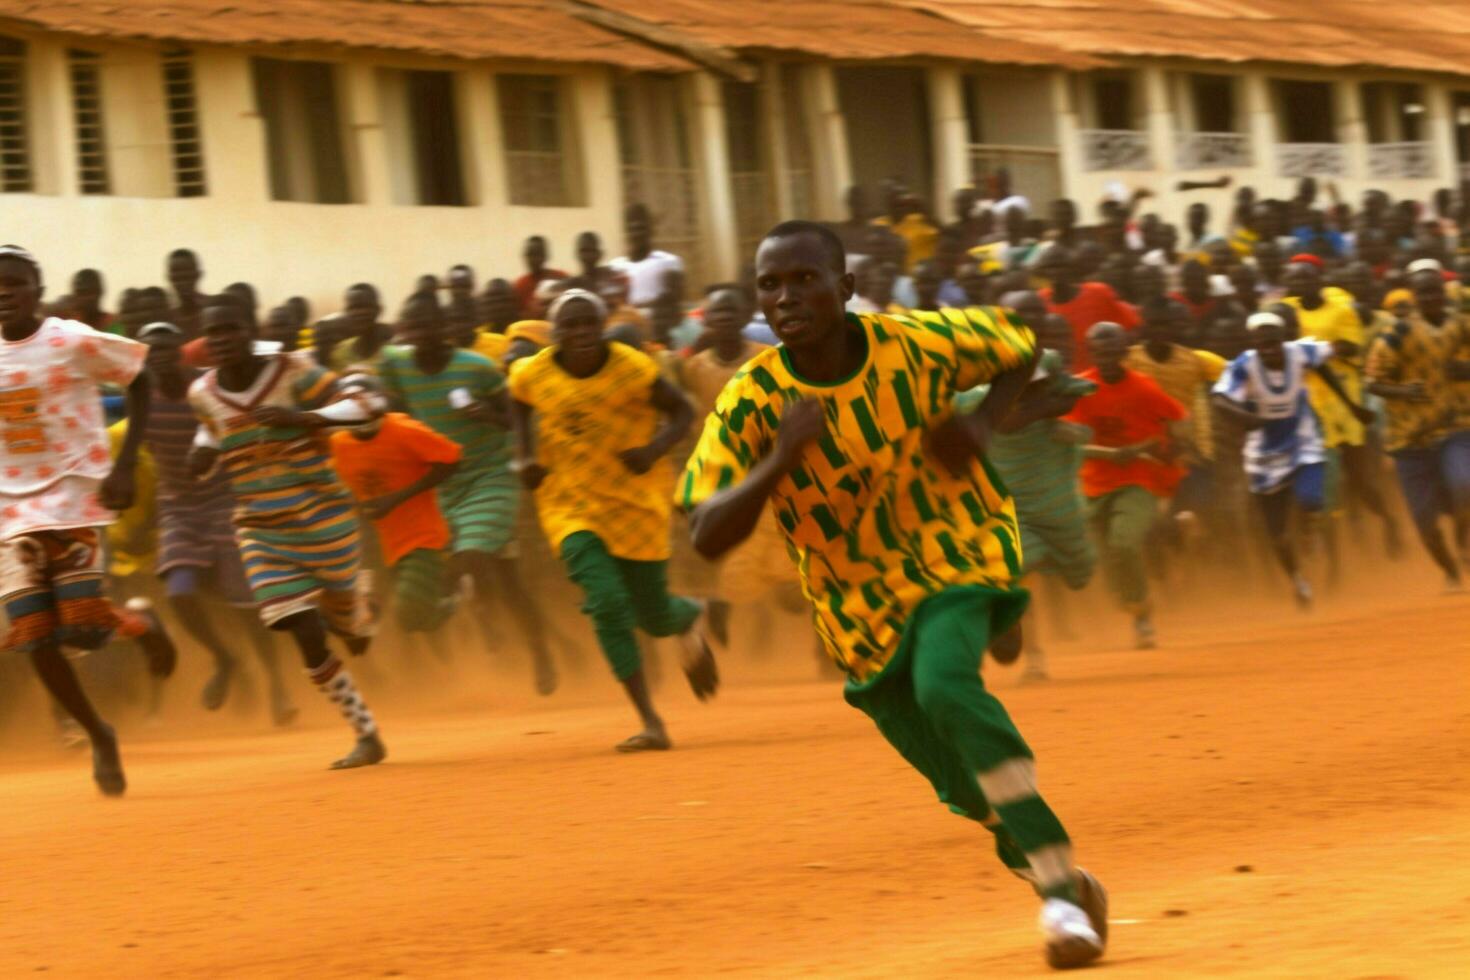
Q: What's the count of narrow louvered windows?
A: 3